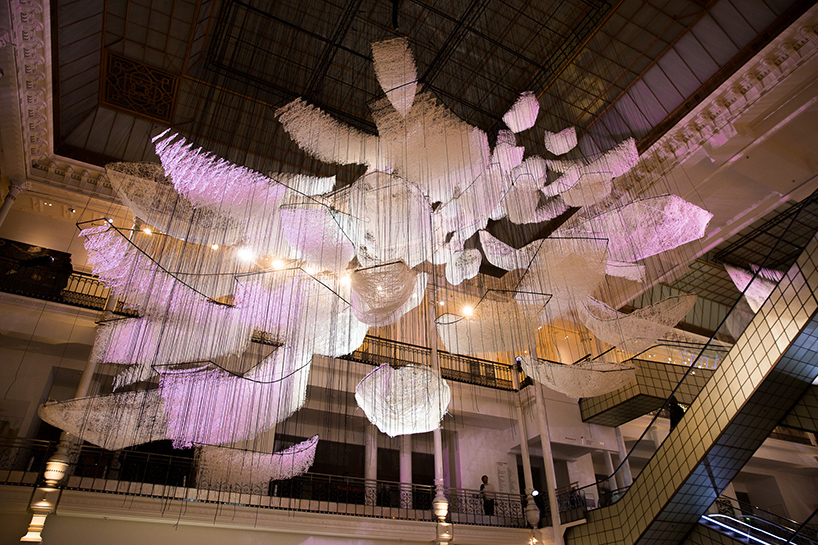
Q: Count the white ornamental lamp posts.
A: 3